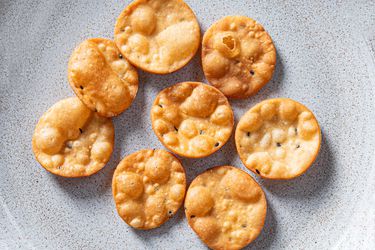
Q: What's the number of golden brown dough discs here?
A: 8